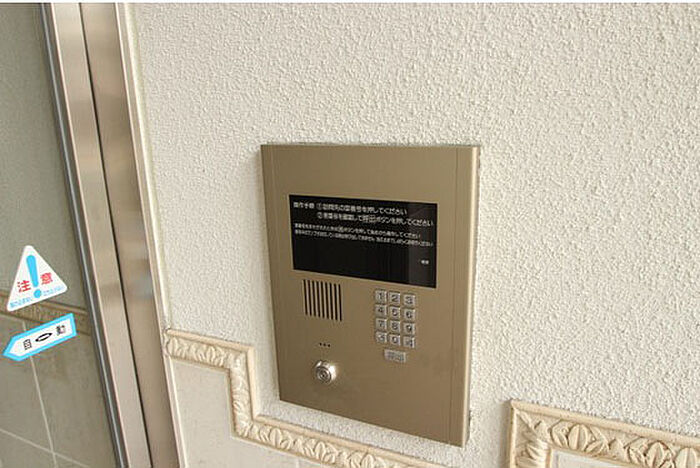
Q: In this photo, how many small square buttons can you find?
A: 12